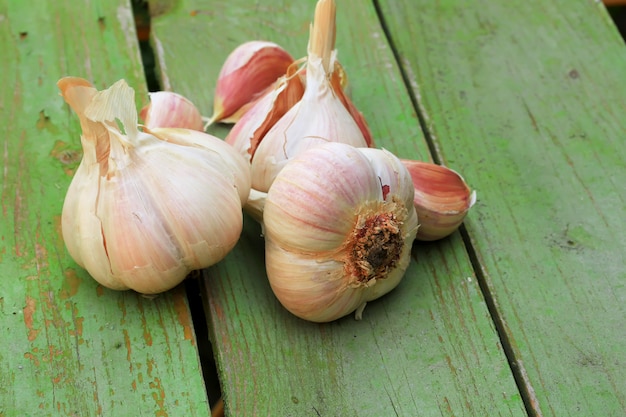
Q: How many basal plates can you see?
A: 1